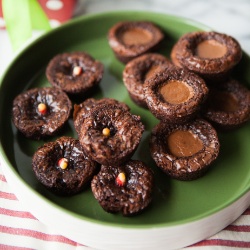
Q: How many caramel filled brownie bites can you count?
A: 6